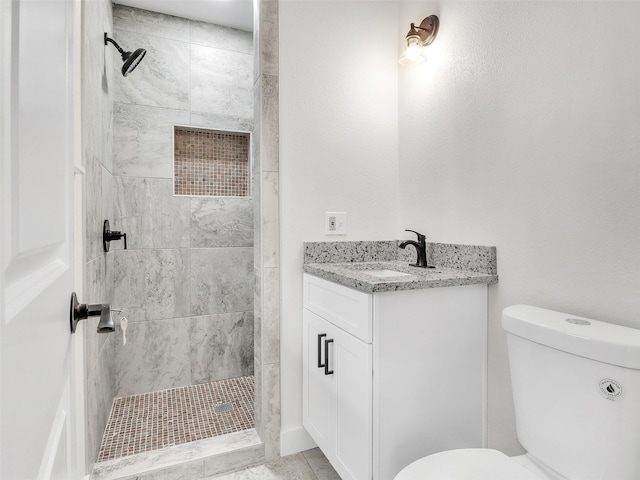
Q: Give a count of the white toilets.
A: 1